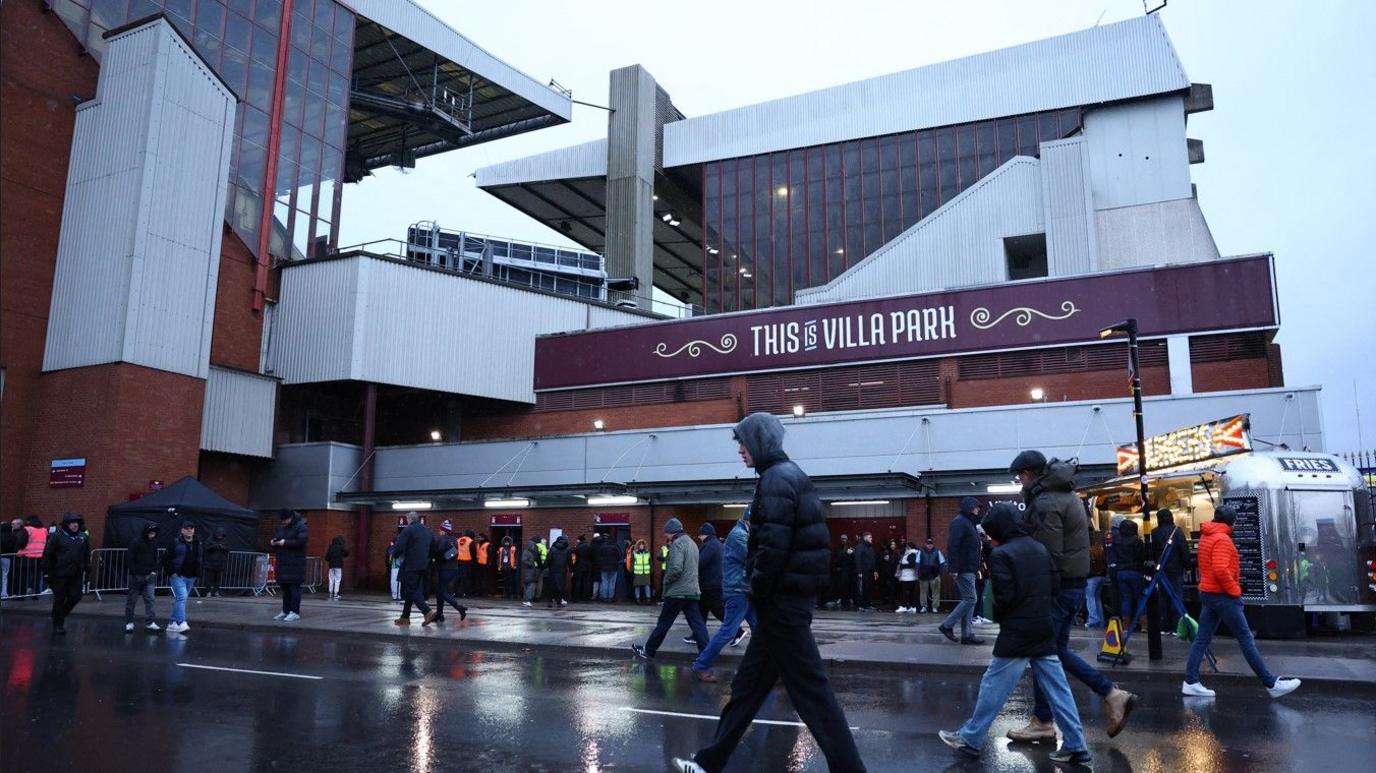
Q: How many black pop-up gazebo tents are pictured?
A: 1